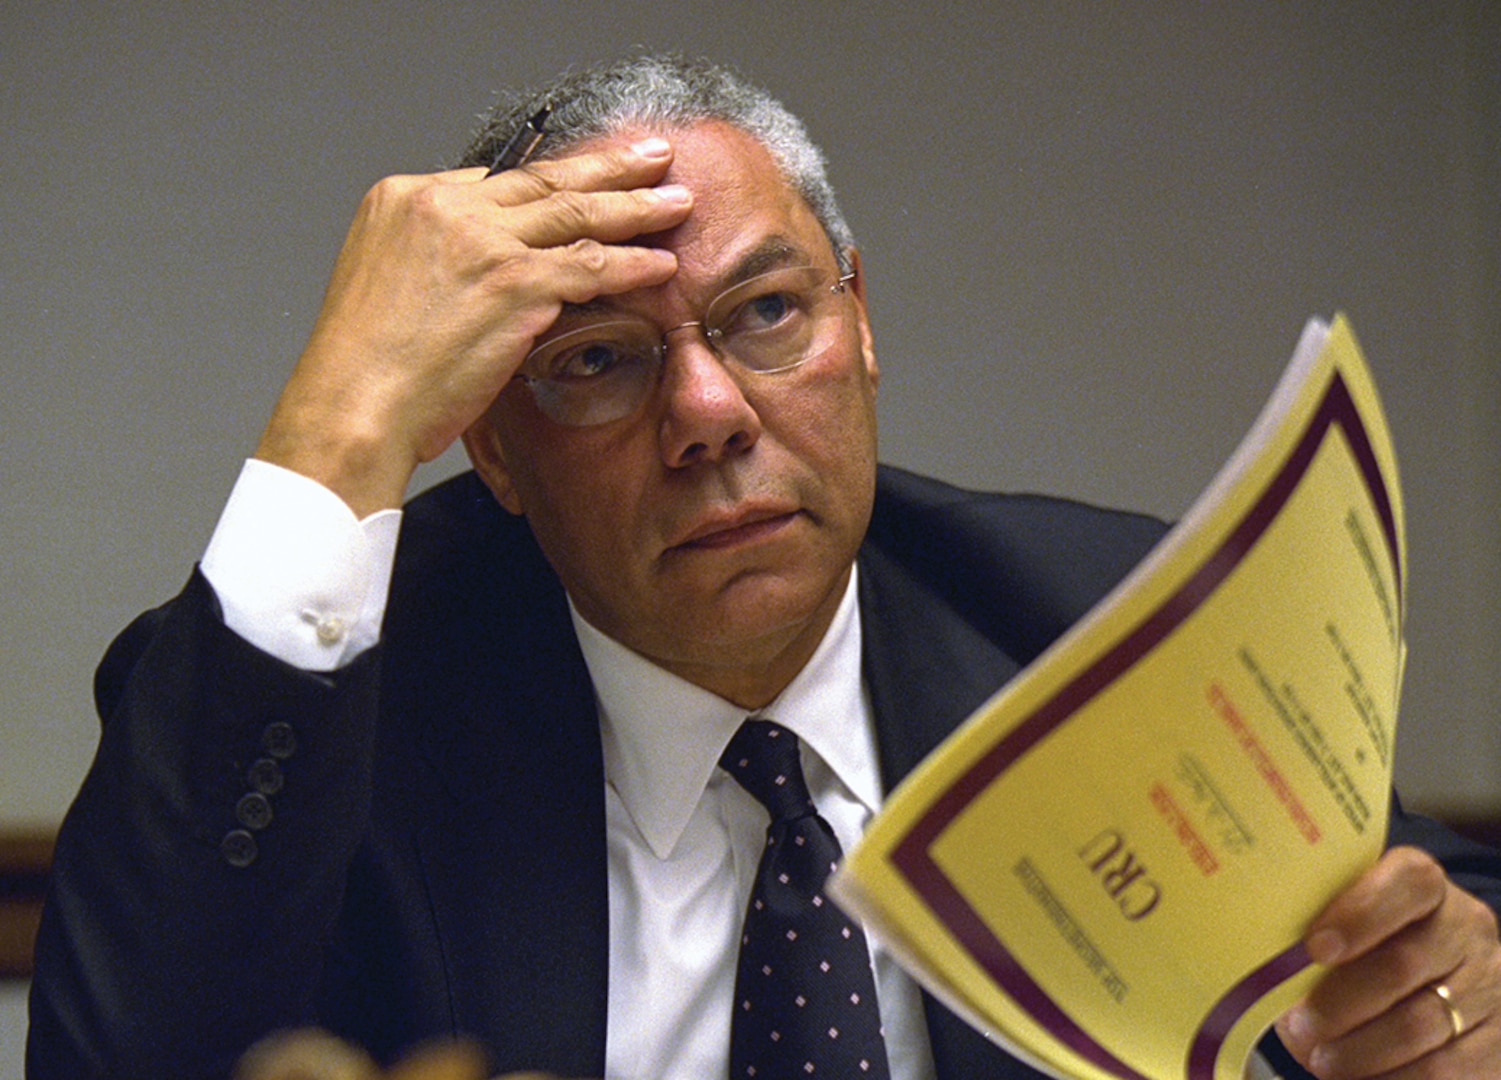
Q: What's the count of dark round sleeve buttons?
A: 4